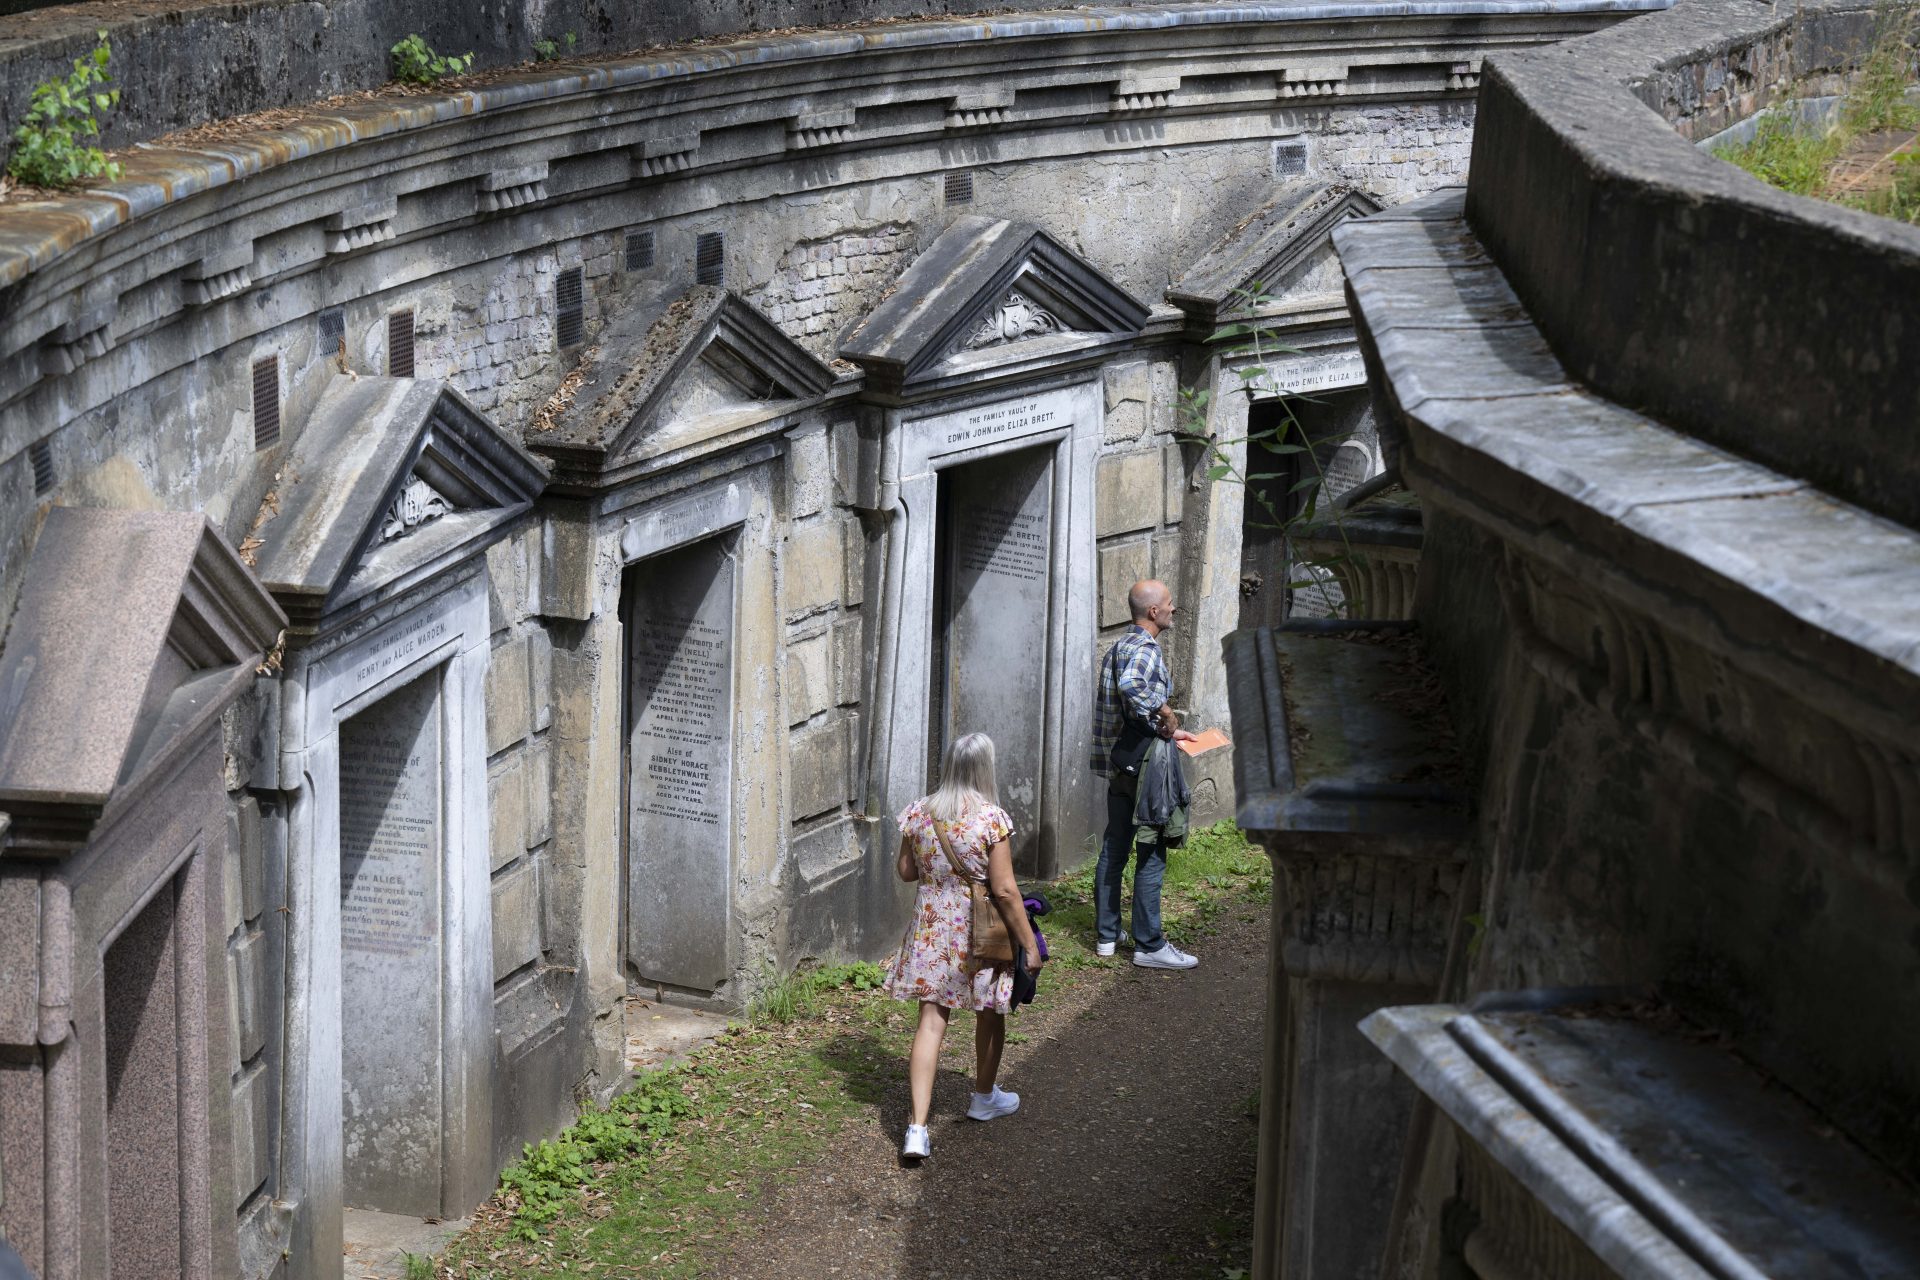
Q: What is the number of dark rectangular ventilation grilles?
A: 9